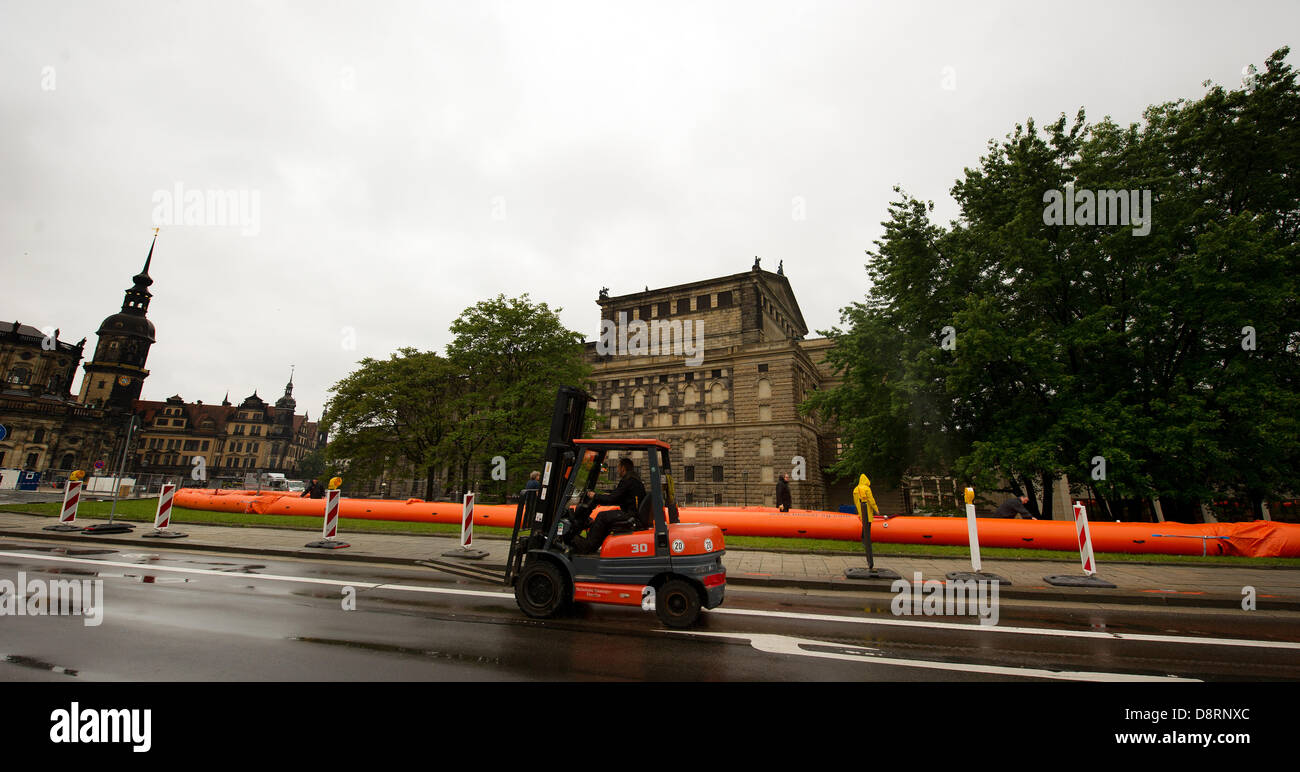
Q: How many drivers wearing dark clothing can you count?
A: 1